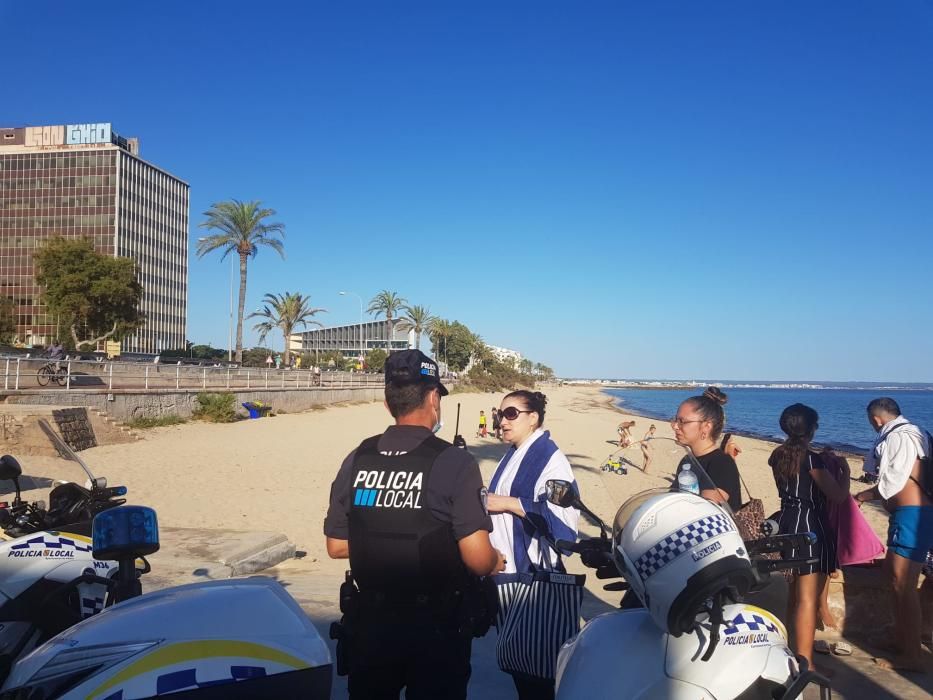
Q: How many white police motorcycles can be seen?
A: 3